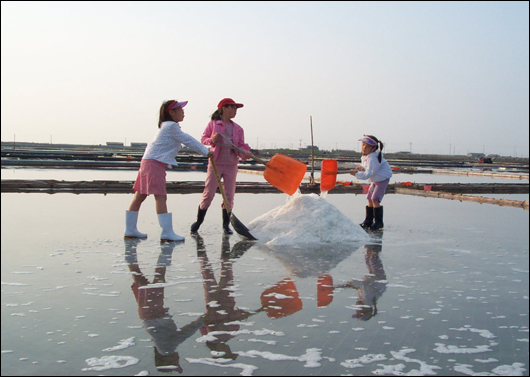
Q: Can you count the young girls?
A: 3